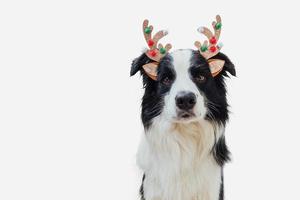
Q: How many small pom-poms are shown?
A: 8